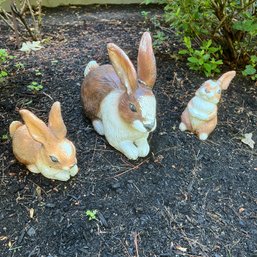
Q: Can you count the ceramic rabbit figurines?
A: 3